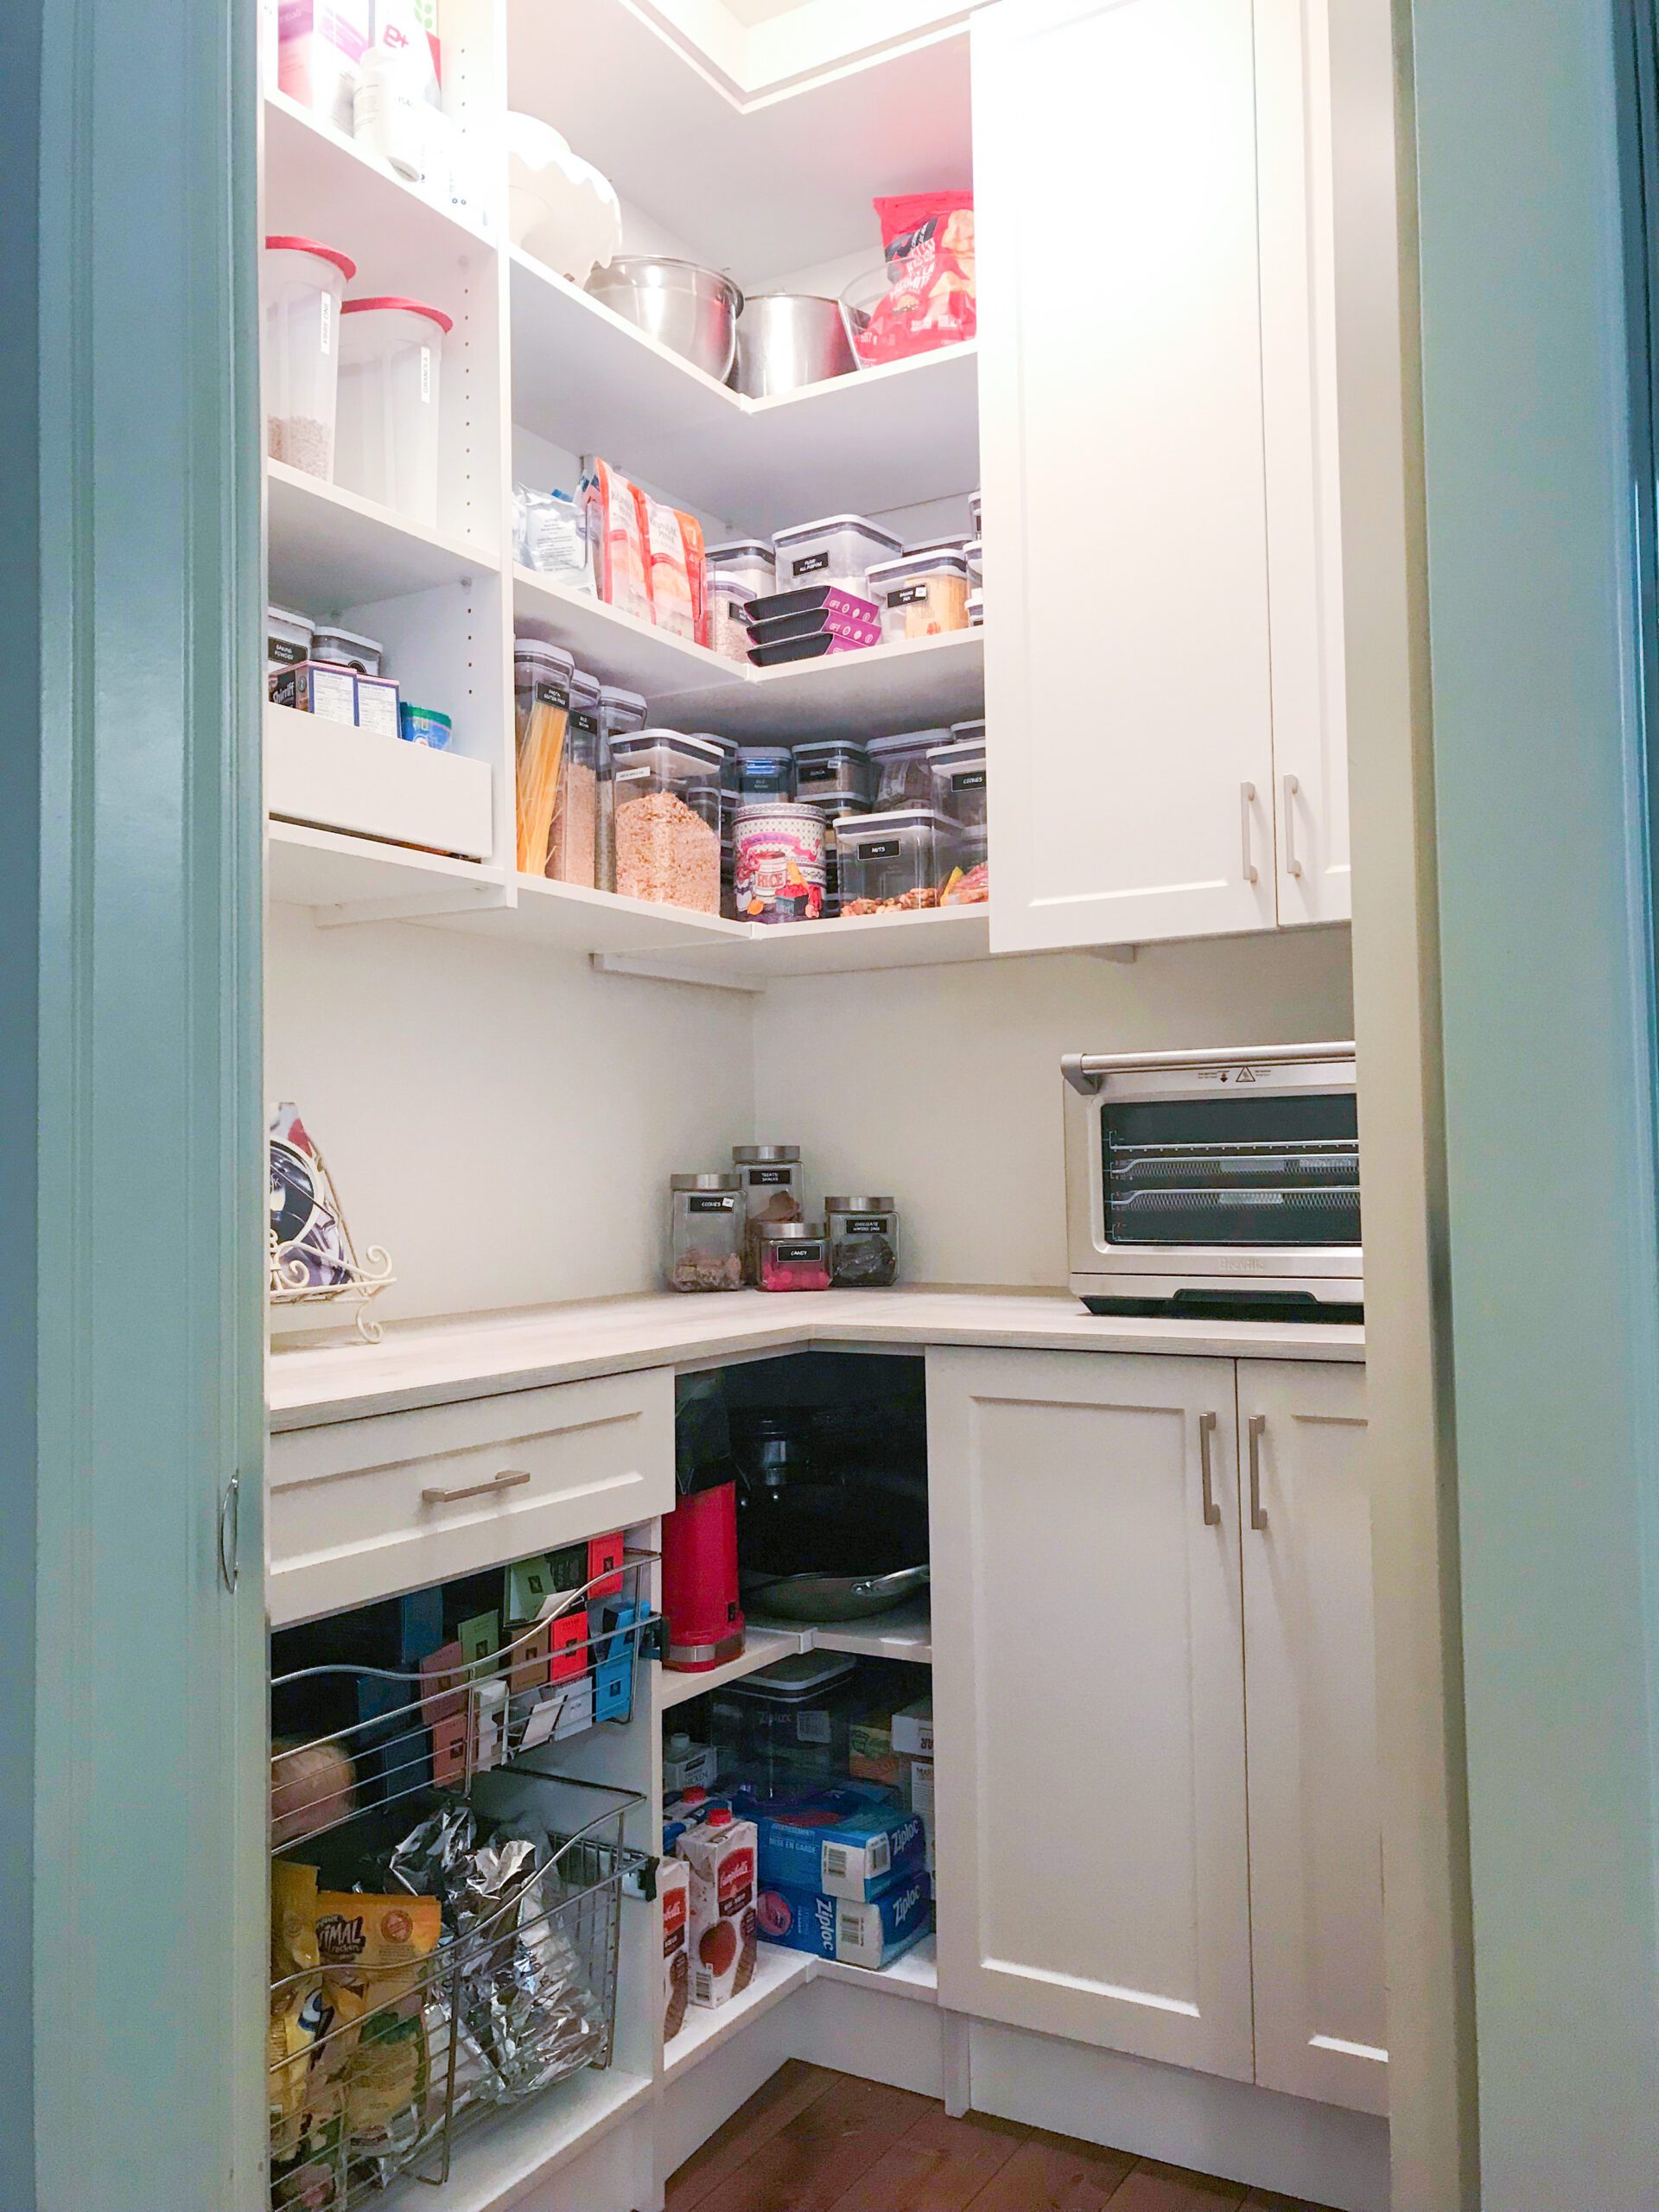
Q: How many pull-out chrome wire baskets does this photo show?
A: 2